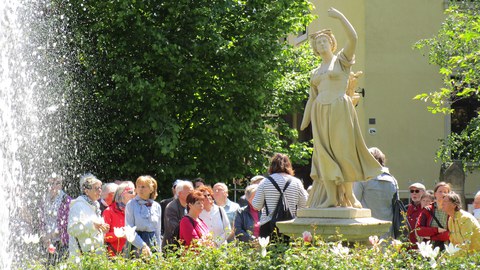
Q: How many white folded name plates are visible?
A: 0